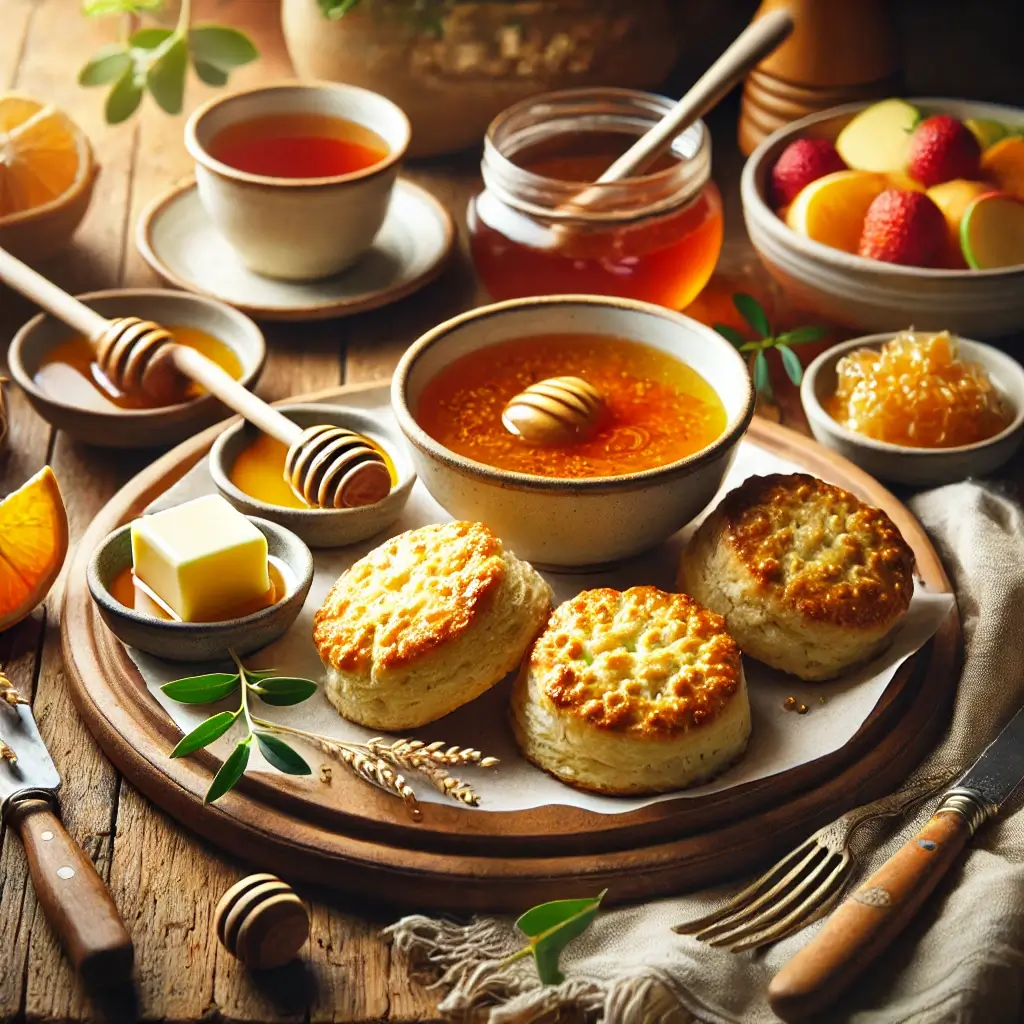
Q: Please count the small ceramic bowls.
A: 4